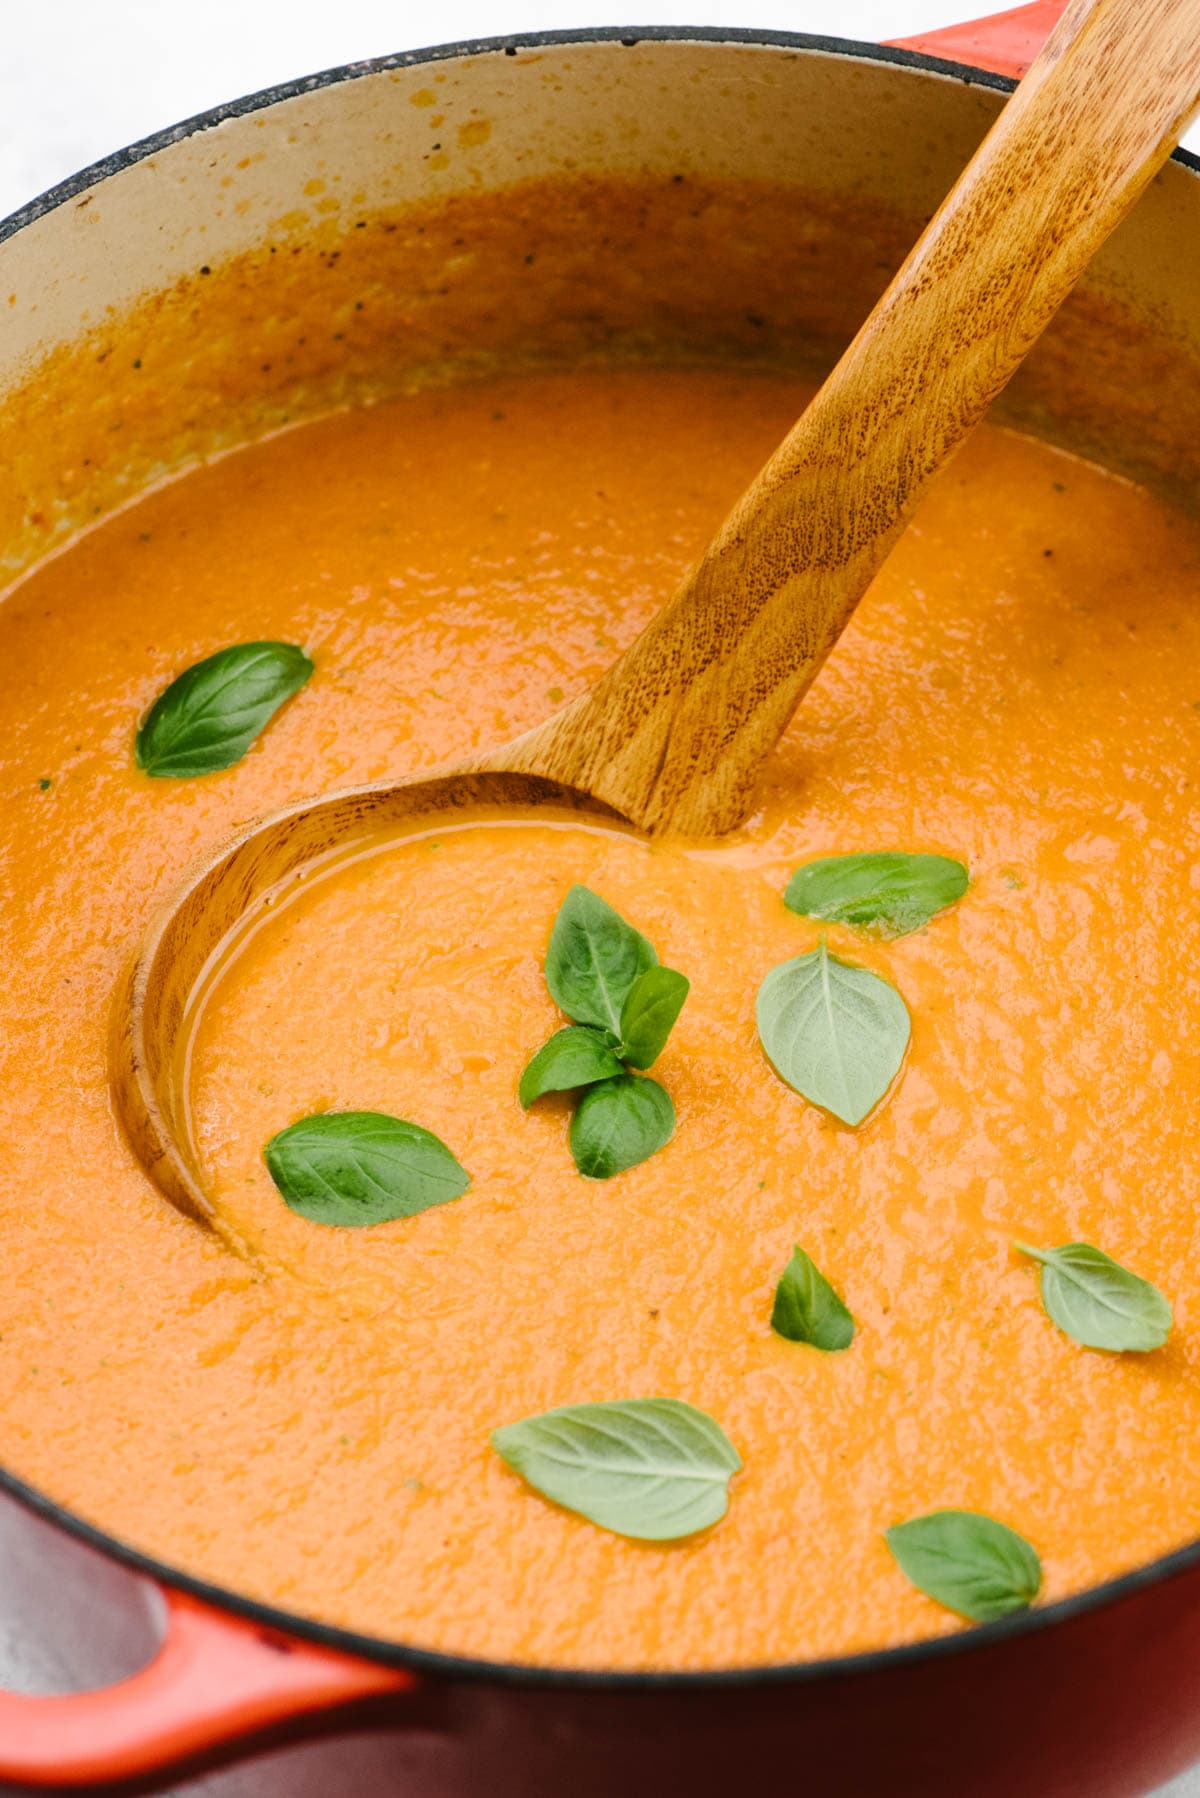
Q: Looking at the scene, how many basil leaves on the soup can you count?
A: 12